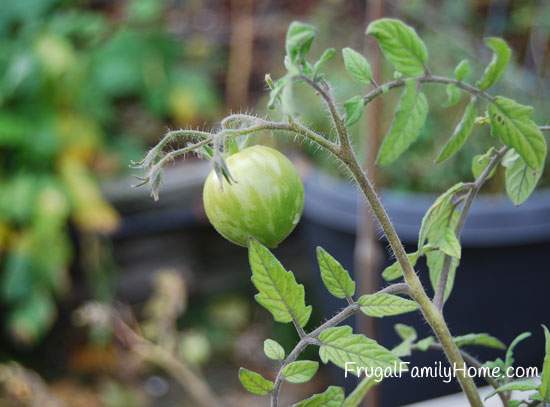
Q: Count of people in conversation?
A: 0